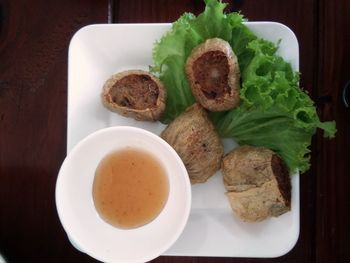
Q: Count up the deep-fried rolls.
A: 4